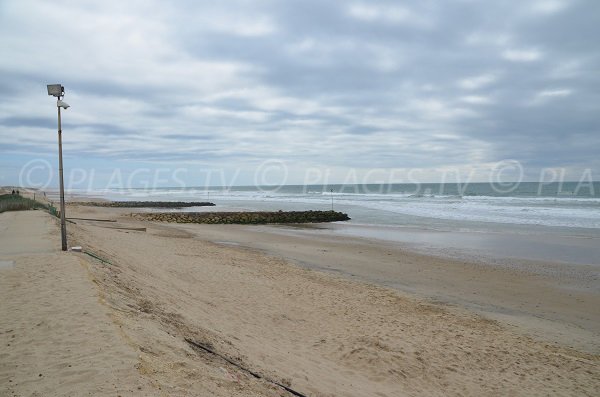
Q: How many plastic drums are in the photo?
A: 0